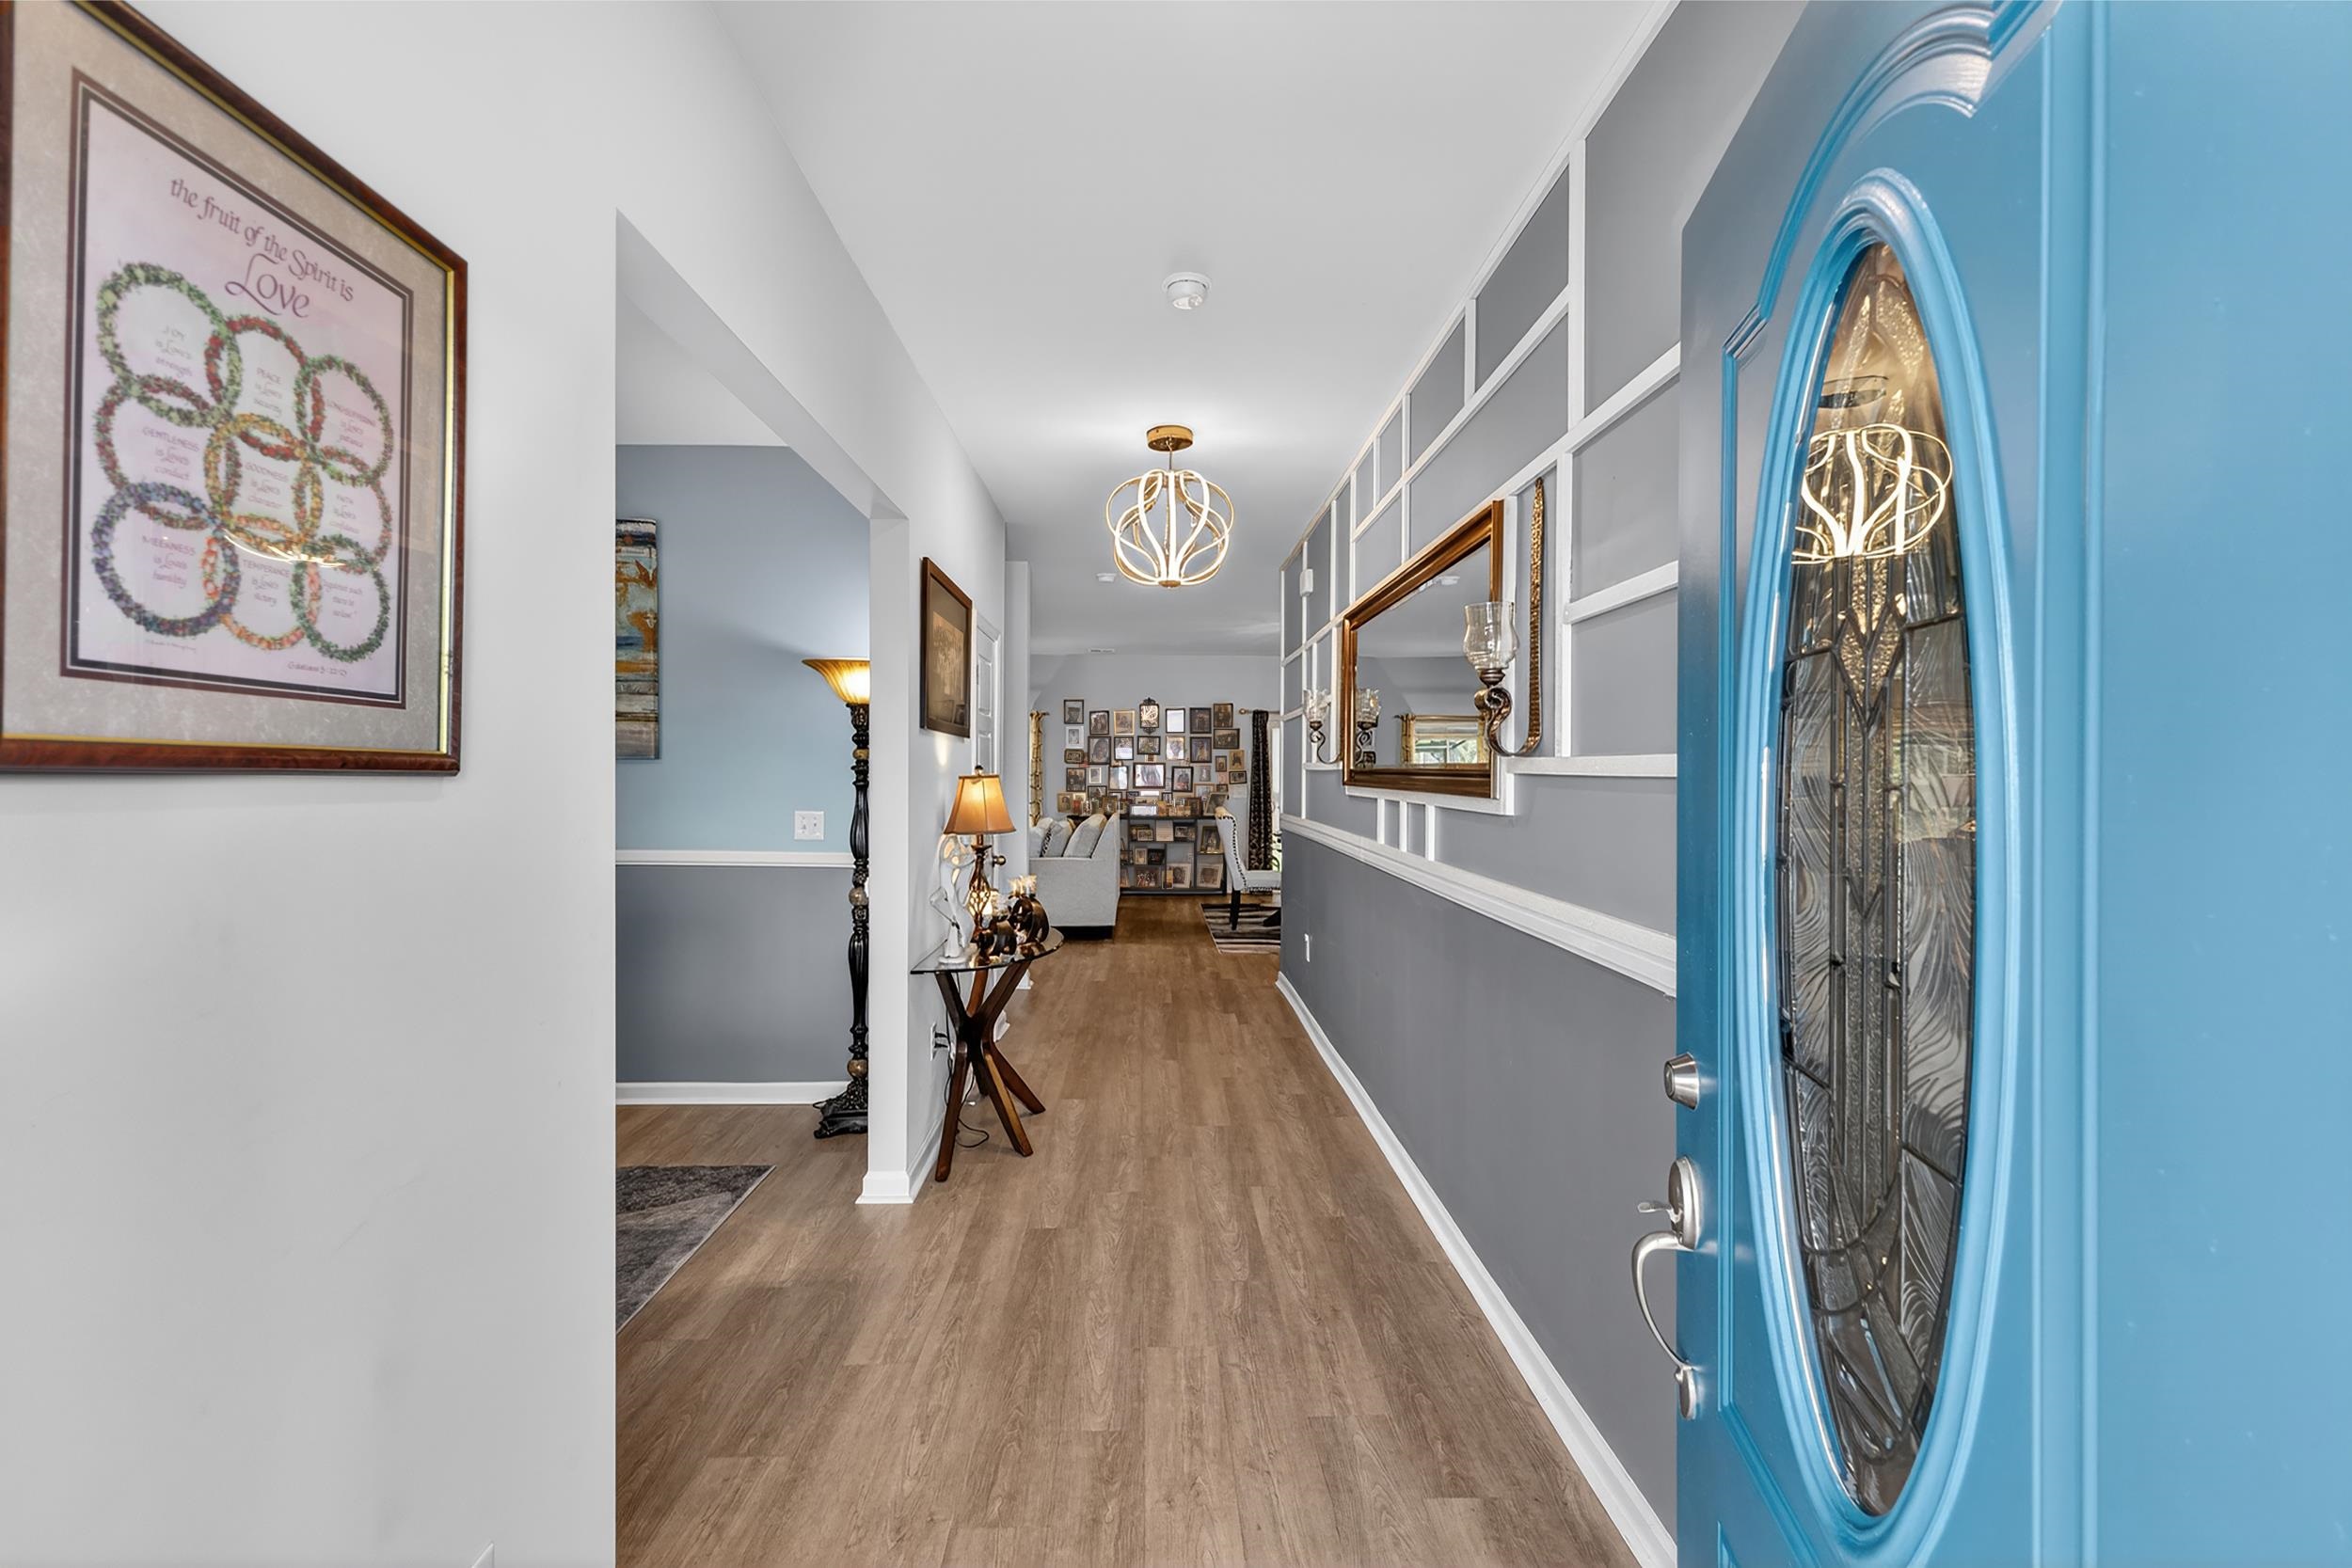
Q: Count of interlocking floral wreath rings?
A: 9